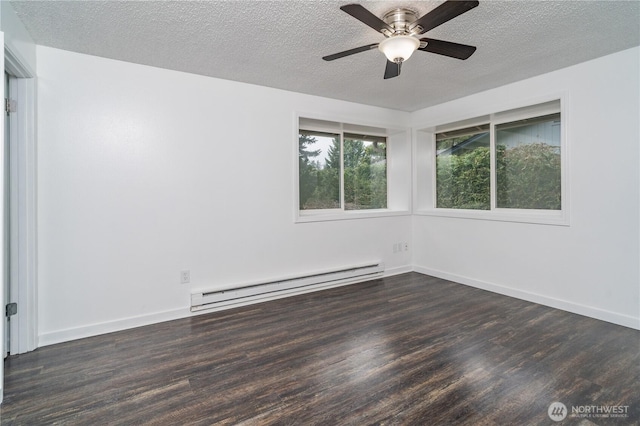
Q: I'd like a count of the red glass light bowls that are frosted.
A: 0